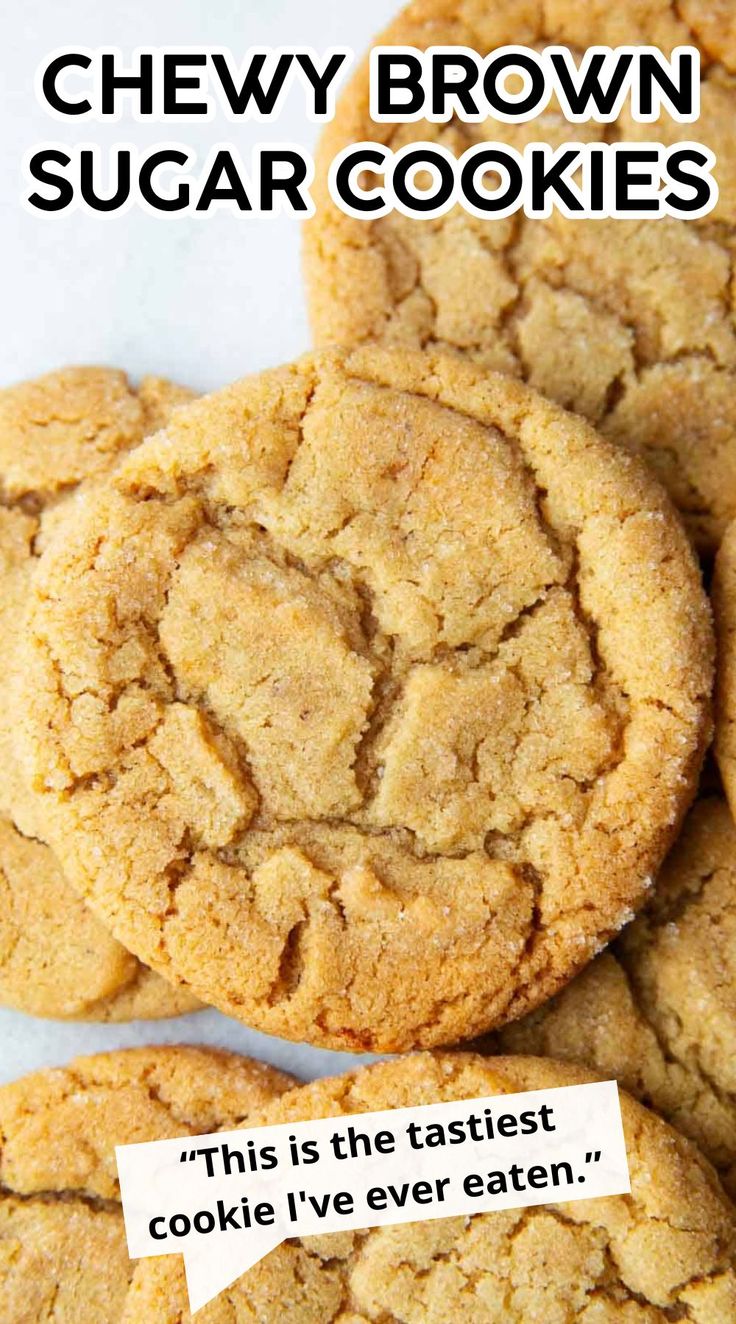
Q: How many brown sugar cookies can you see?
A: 7